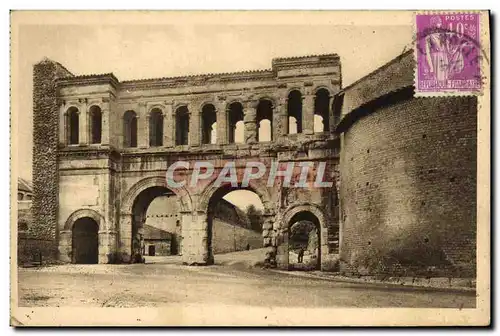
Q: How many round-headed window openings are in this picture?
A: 10